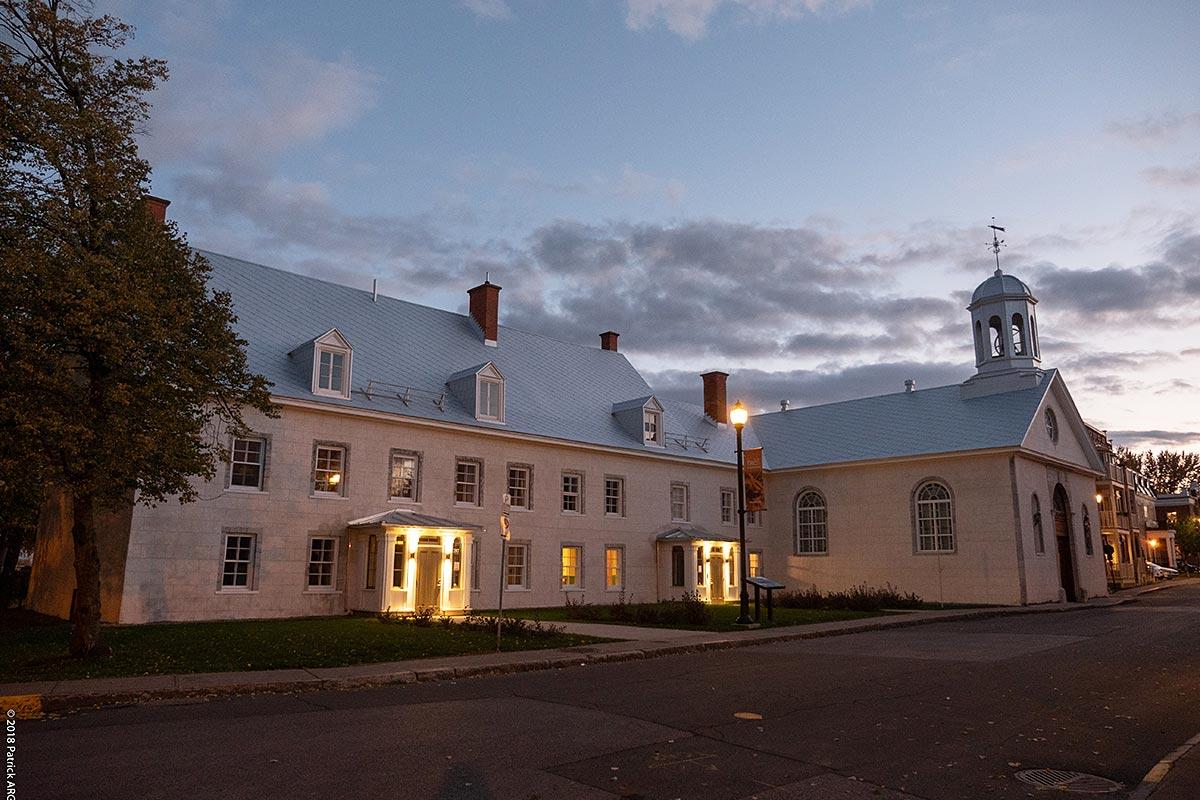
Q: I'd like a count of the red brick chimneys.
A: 4